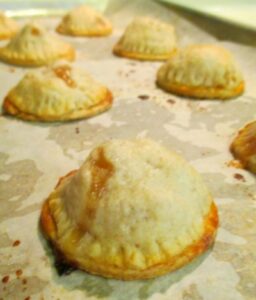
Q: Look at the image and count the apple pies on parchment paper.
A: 8